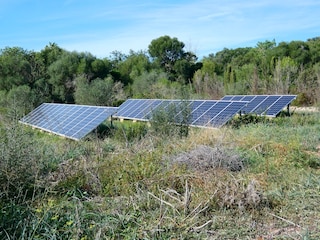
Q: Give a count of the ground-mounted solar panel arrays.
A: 3